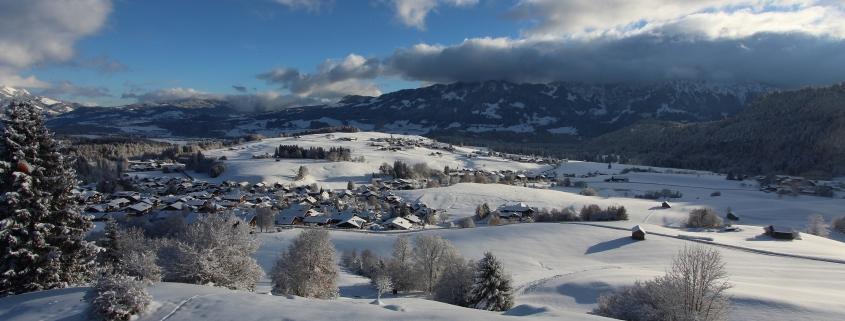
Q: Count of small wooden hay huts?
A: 4